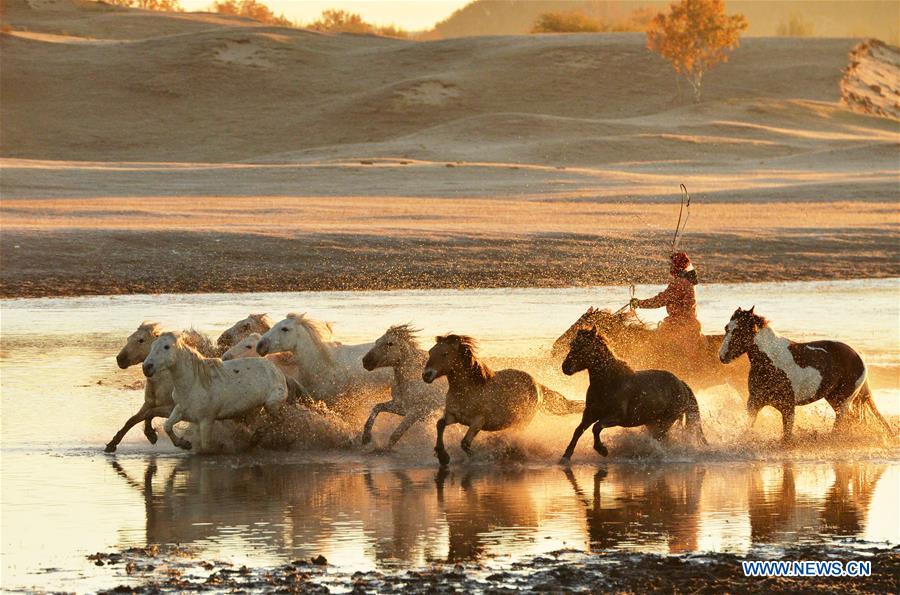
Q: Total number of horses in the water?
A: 10